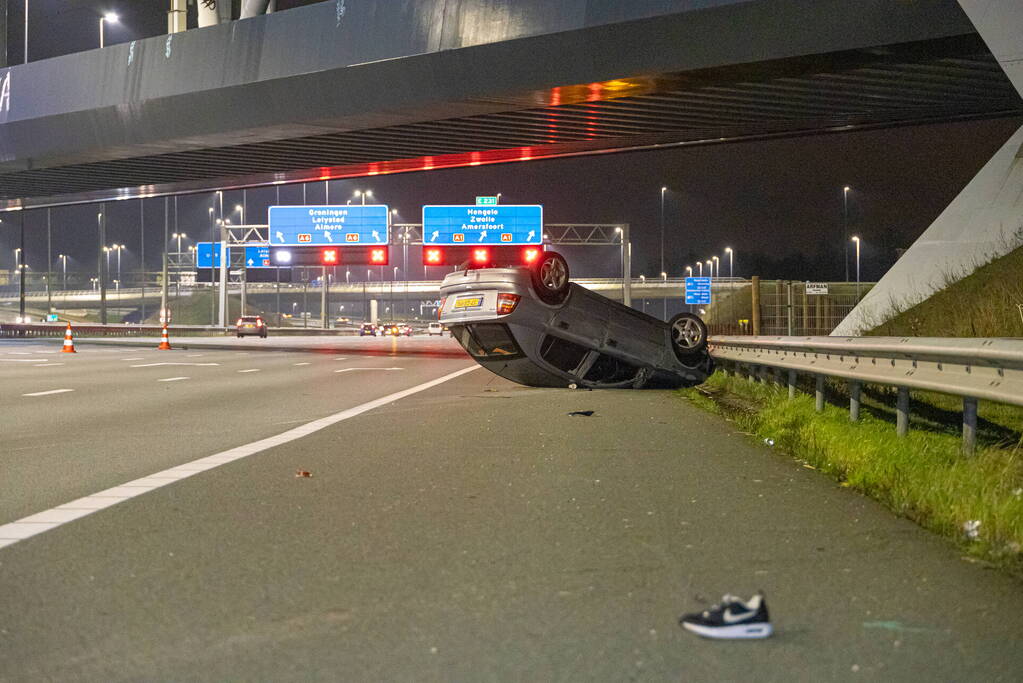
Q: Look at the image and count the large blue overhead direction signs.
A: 2